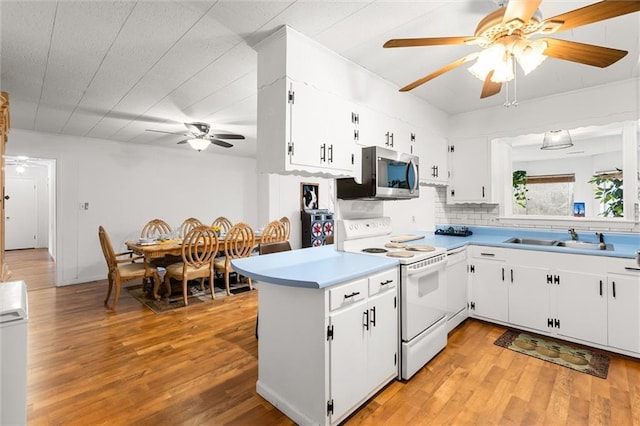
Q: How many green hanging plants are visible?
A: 2